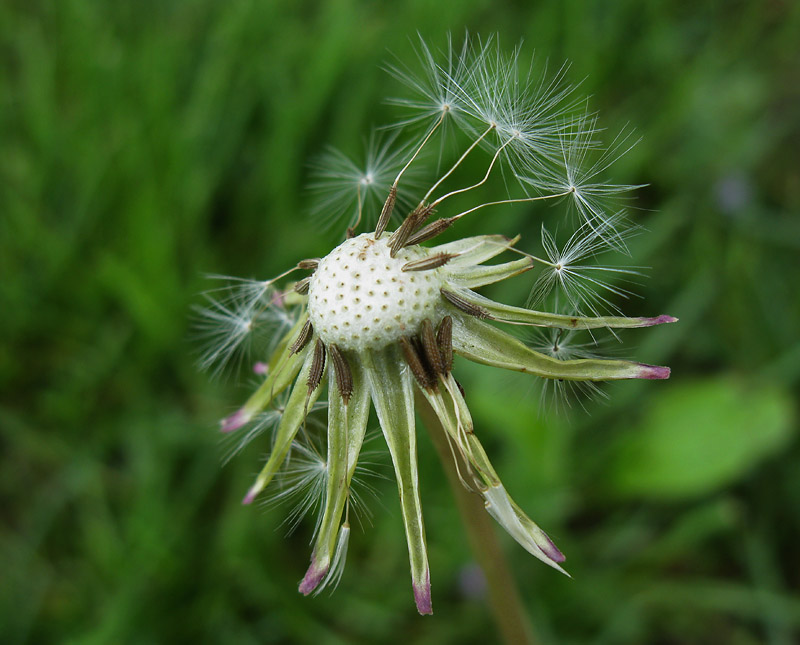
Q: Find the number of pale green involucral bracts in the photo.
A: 11